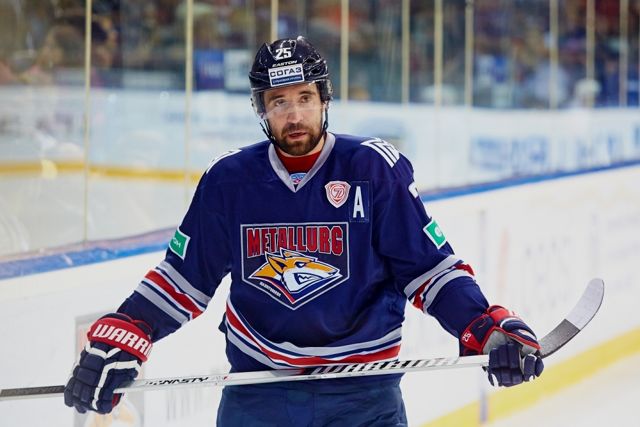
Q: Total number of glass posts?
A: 10